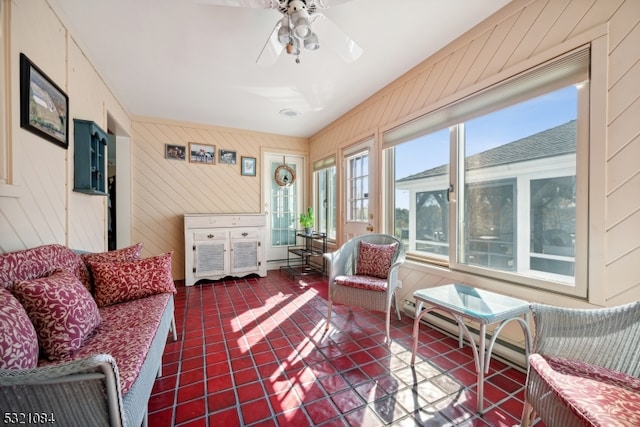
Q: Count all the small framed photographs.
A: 4